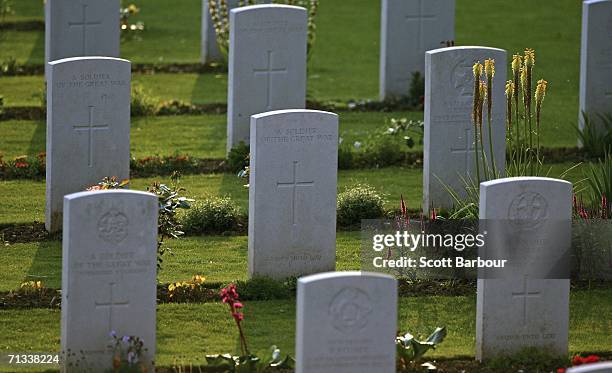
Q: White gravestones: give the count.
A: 12